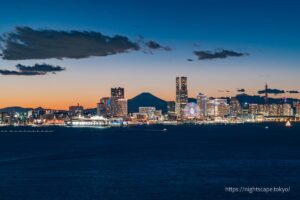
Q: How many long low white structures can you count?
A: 1